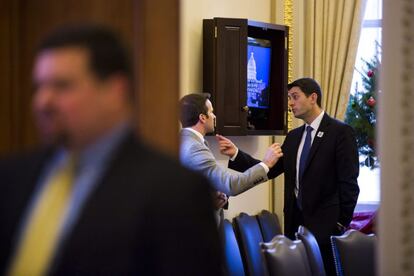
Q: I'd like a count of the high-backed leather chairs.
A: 6